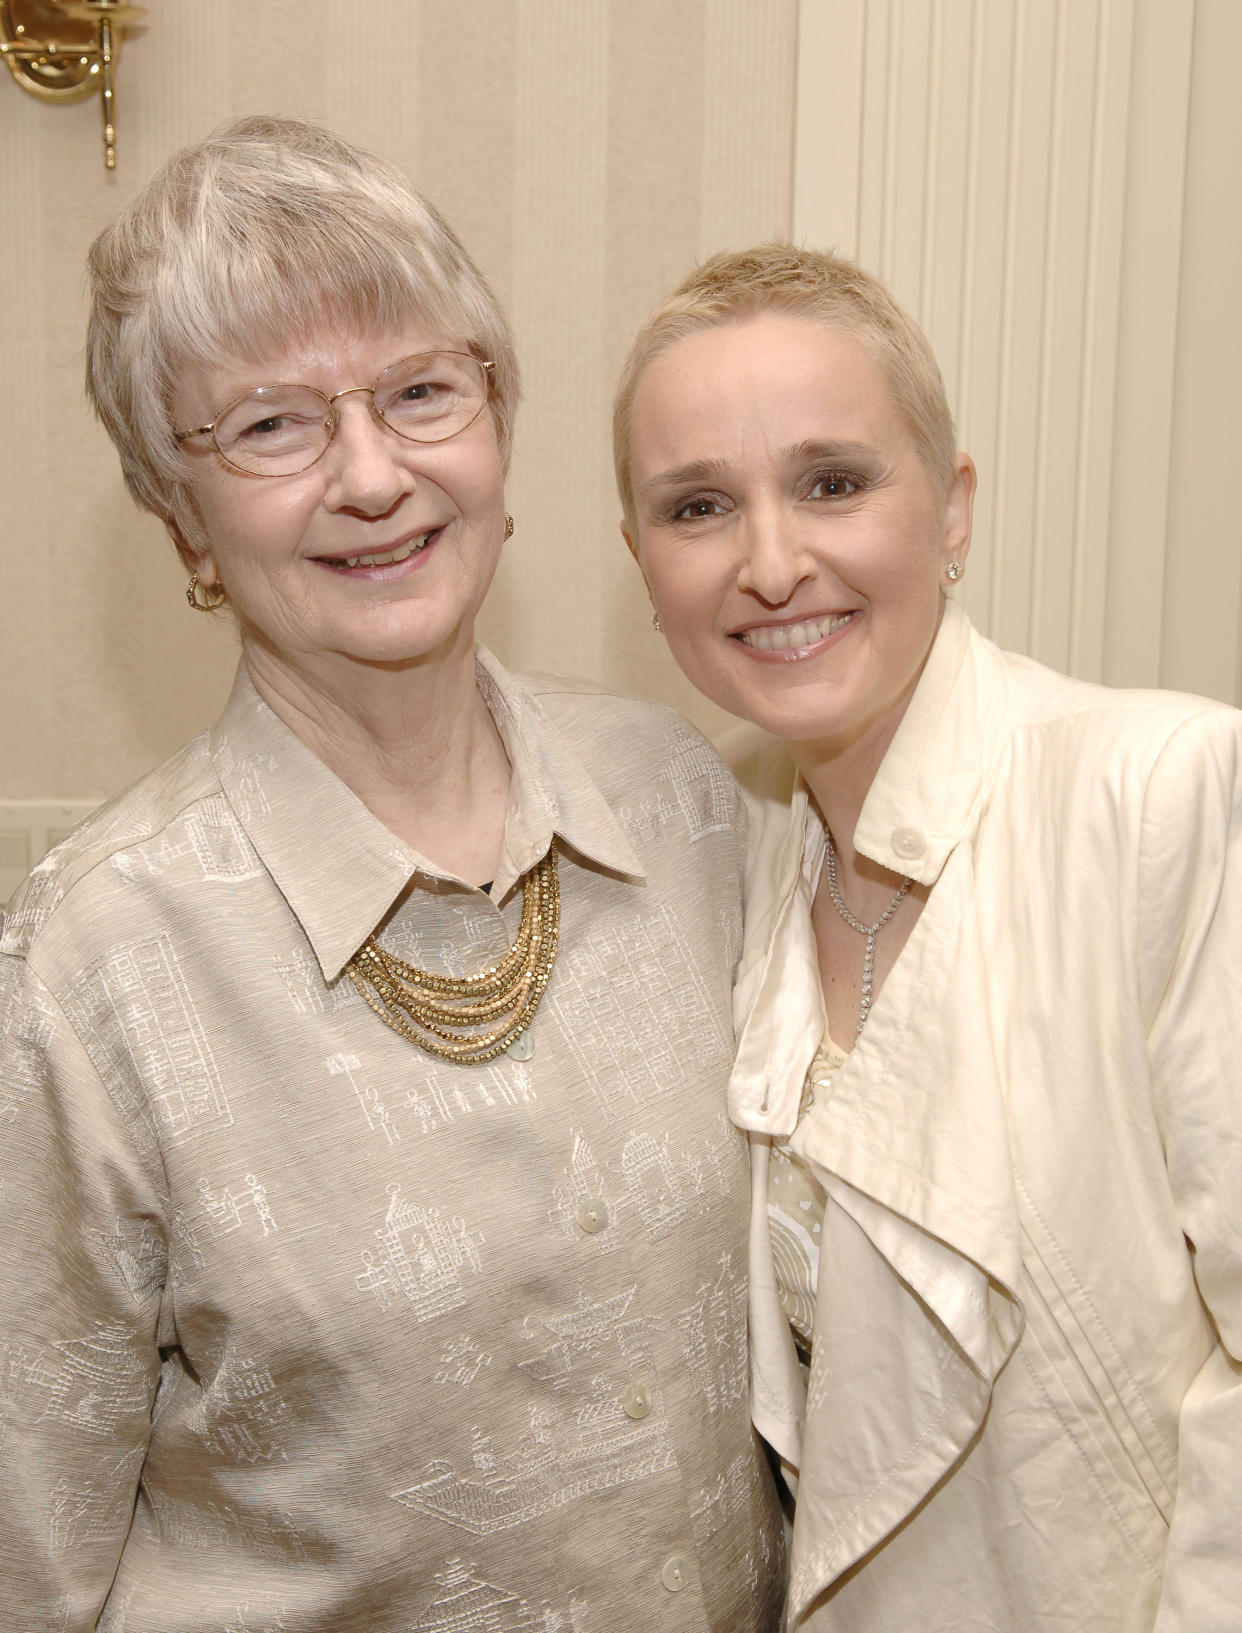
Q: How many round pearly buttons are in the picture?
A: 5